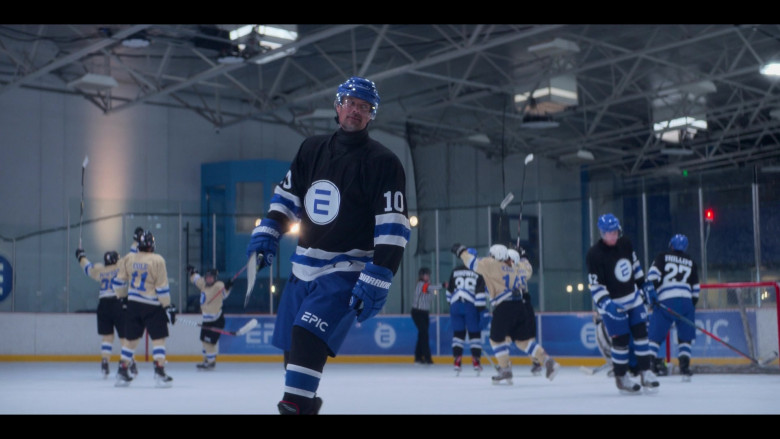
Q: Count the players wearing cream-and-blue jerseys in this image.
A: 5